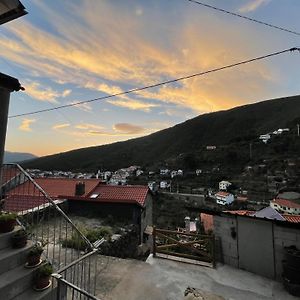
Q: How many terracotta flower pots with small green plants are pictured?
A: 4